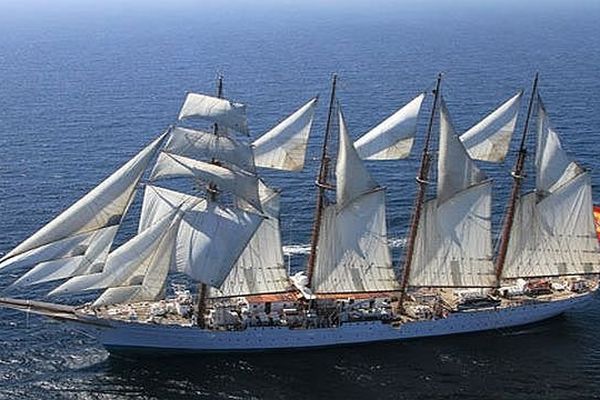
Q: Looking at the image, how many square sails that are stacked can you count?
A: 4